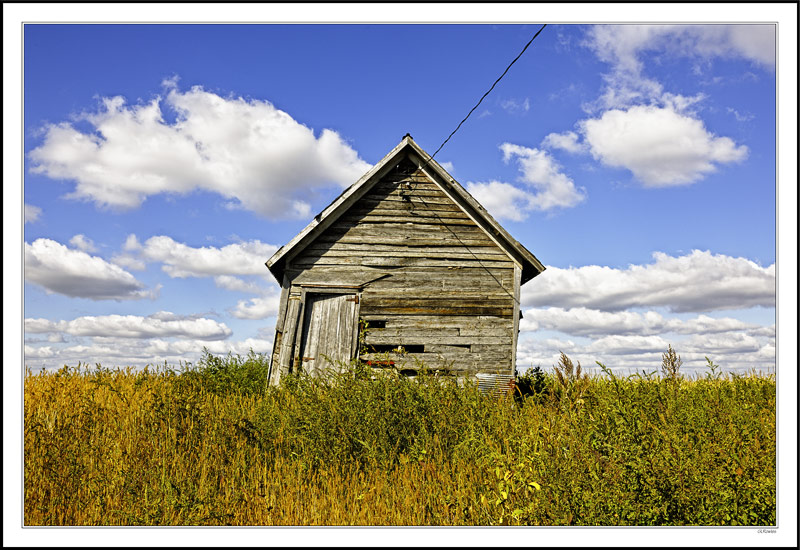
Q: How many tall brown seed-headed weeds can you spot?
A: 2